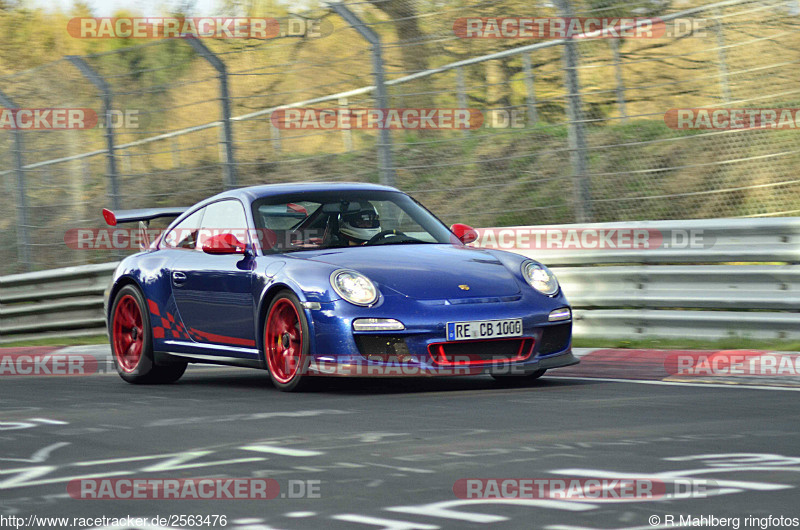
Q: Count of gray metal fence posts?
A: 5